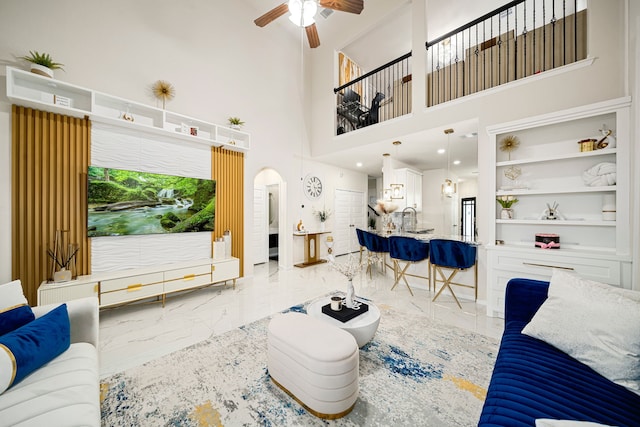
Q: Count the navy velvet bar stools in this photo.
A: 4